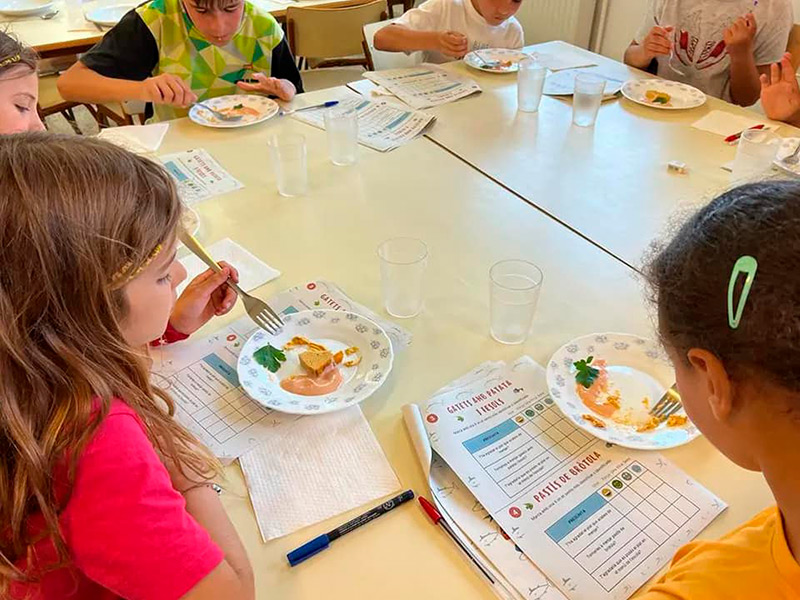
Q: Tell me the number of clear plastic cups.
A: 7